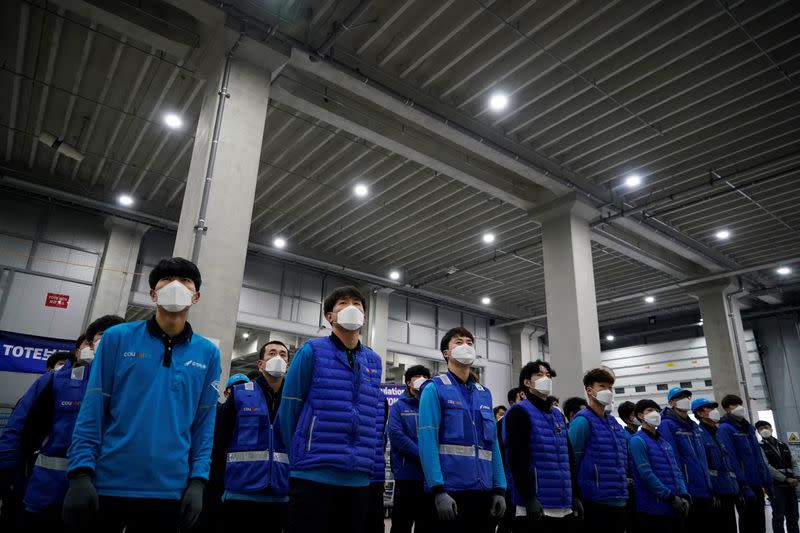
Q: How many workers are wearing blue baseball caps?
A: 3